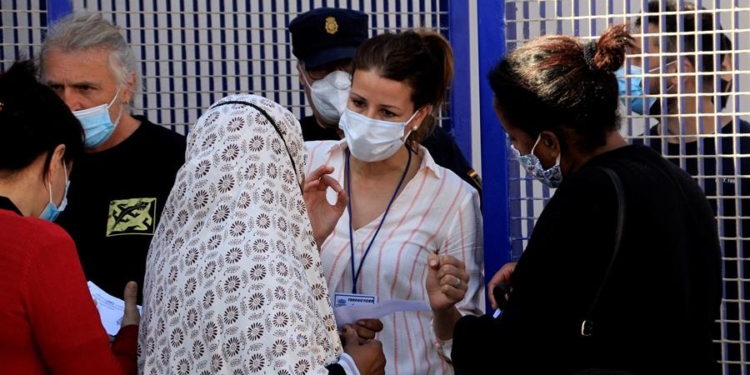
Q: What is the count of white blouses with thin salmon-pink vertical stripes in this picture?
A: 1